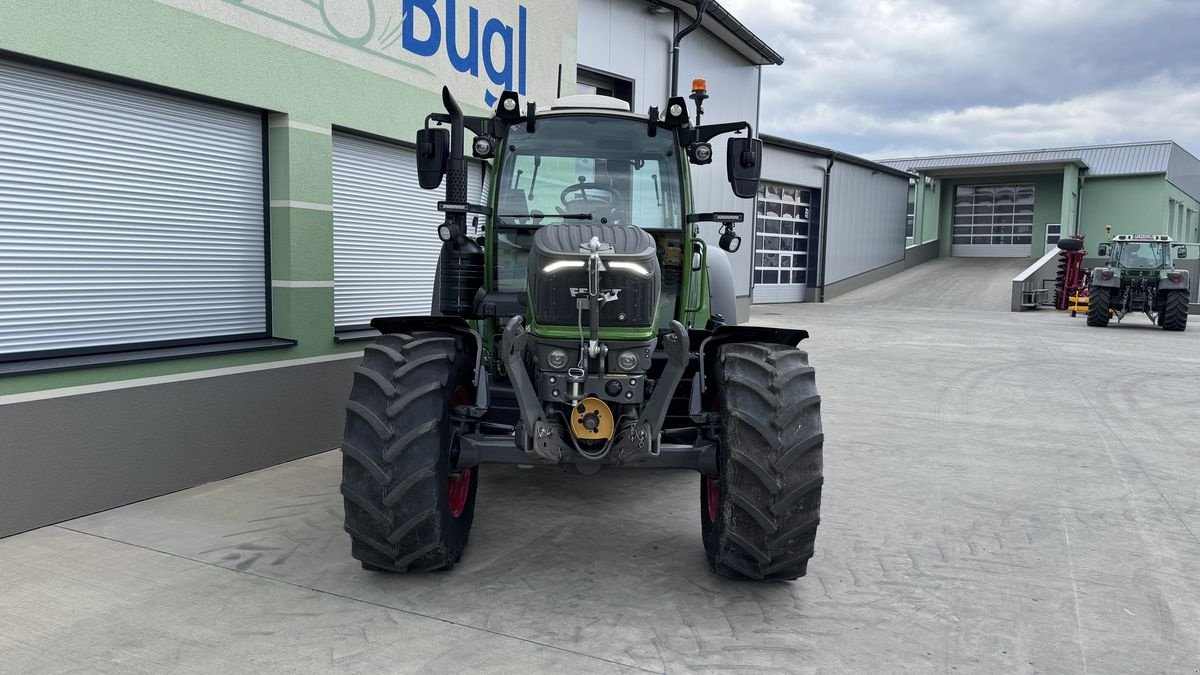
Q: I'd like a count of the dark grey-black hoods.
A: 1